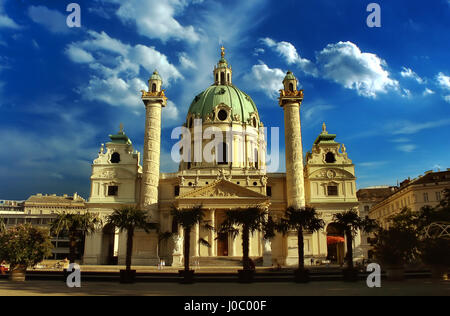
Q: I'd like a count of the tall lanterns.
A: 2